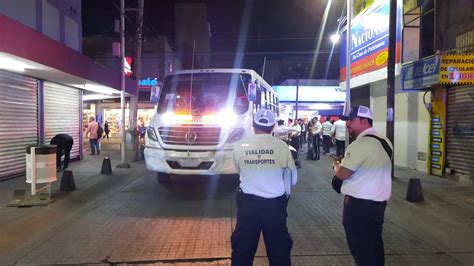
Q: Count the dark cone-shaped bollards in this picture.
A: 3